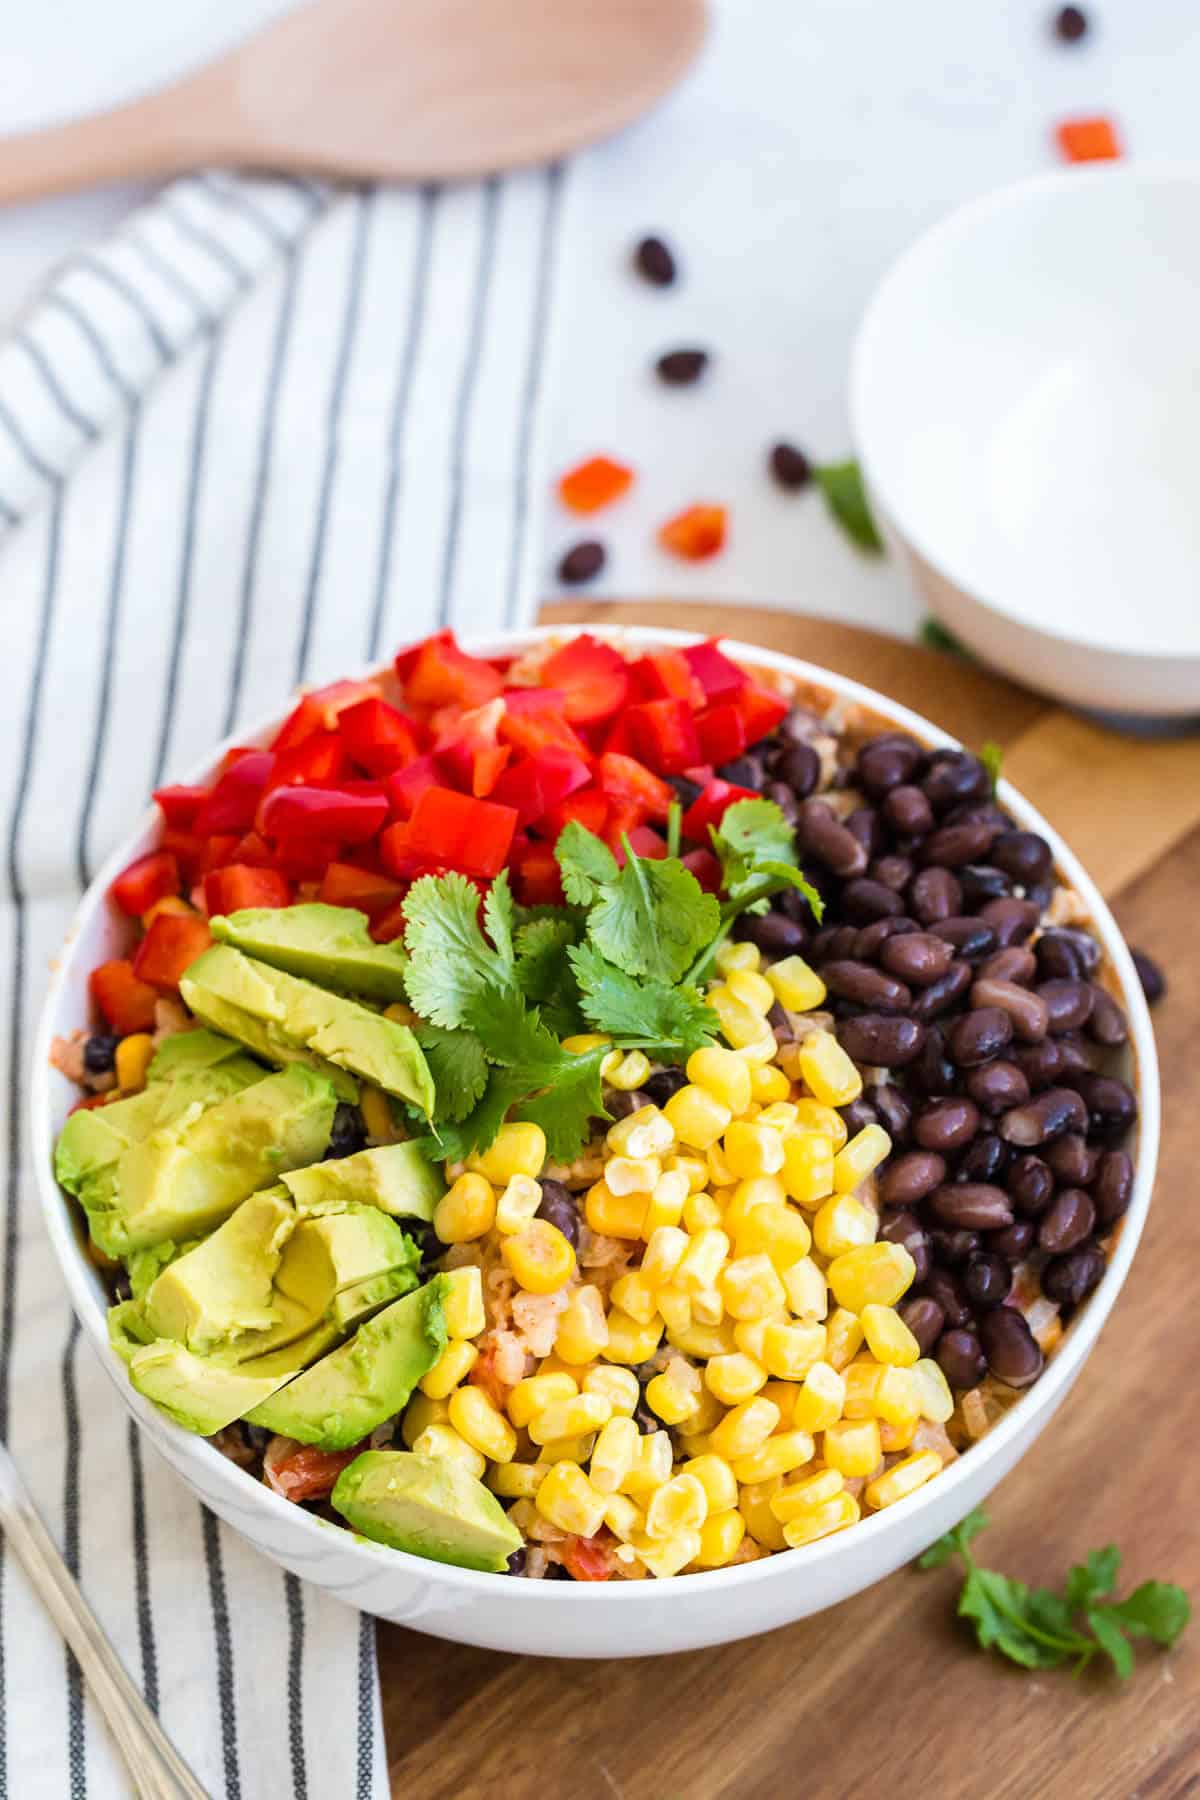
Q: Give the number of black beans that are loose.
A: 6